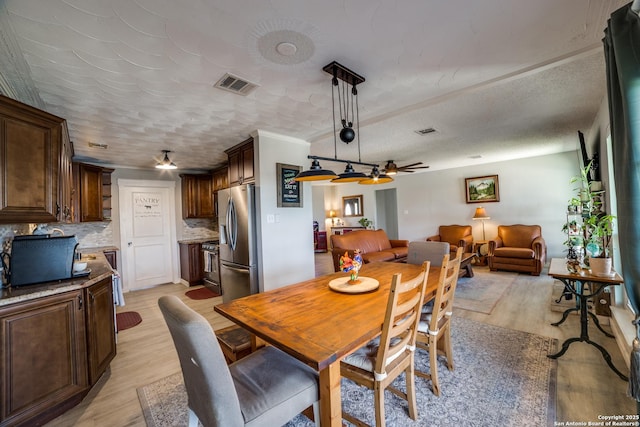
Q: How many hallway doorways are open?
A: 1